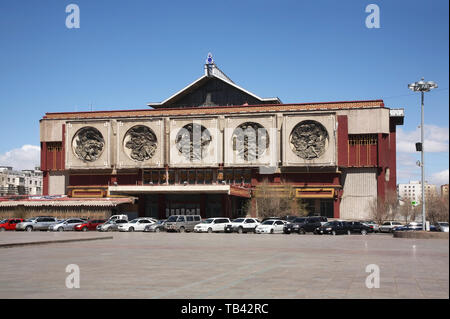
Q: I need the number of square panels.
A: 5